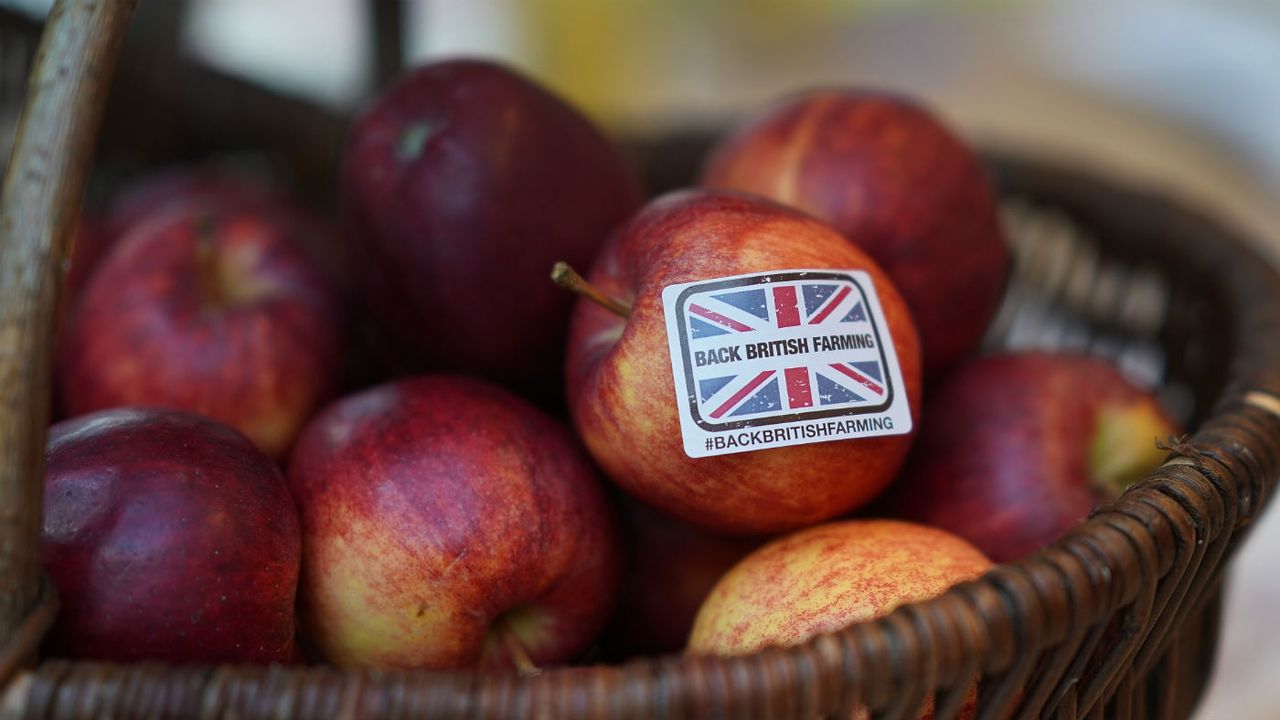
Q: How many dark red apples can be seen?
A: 2